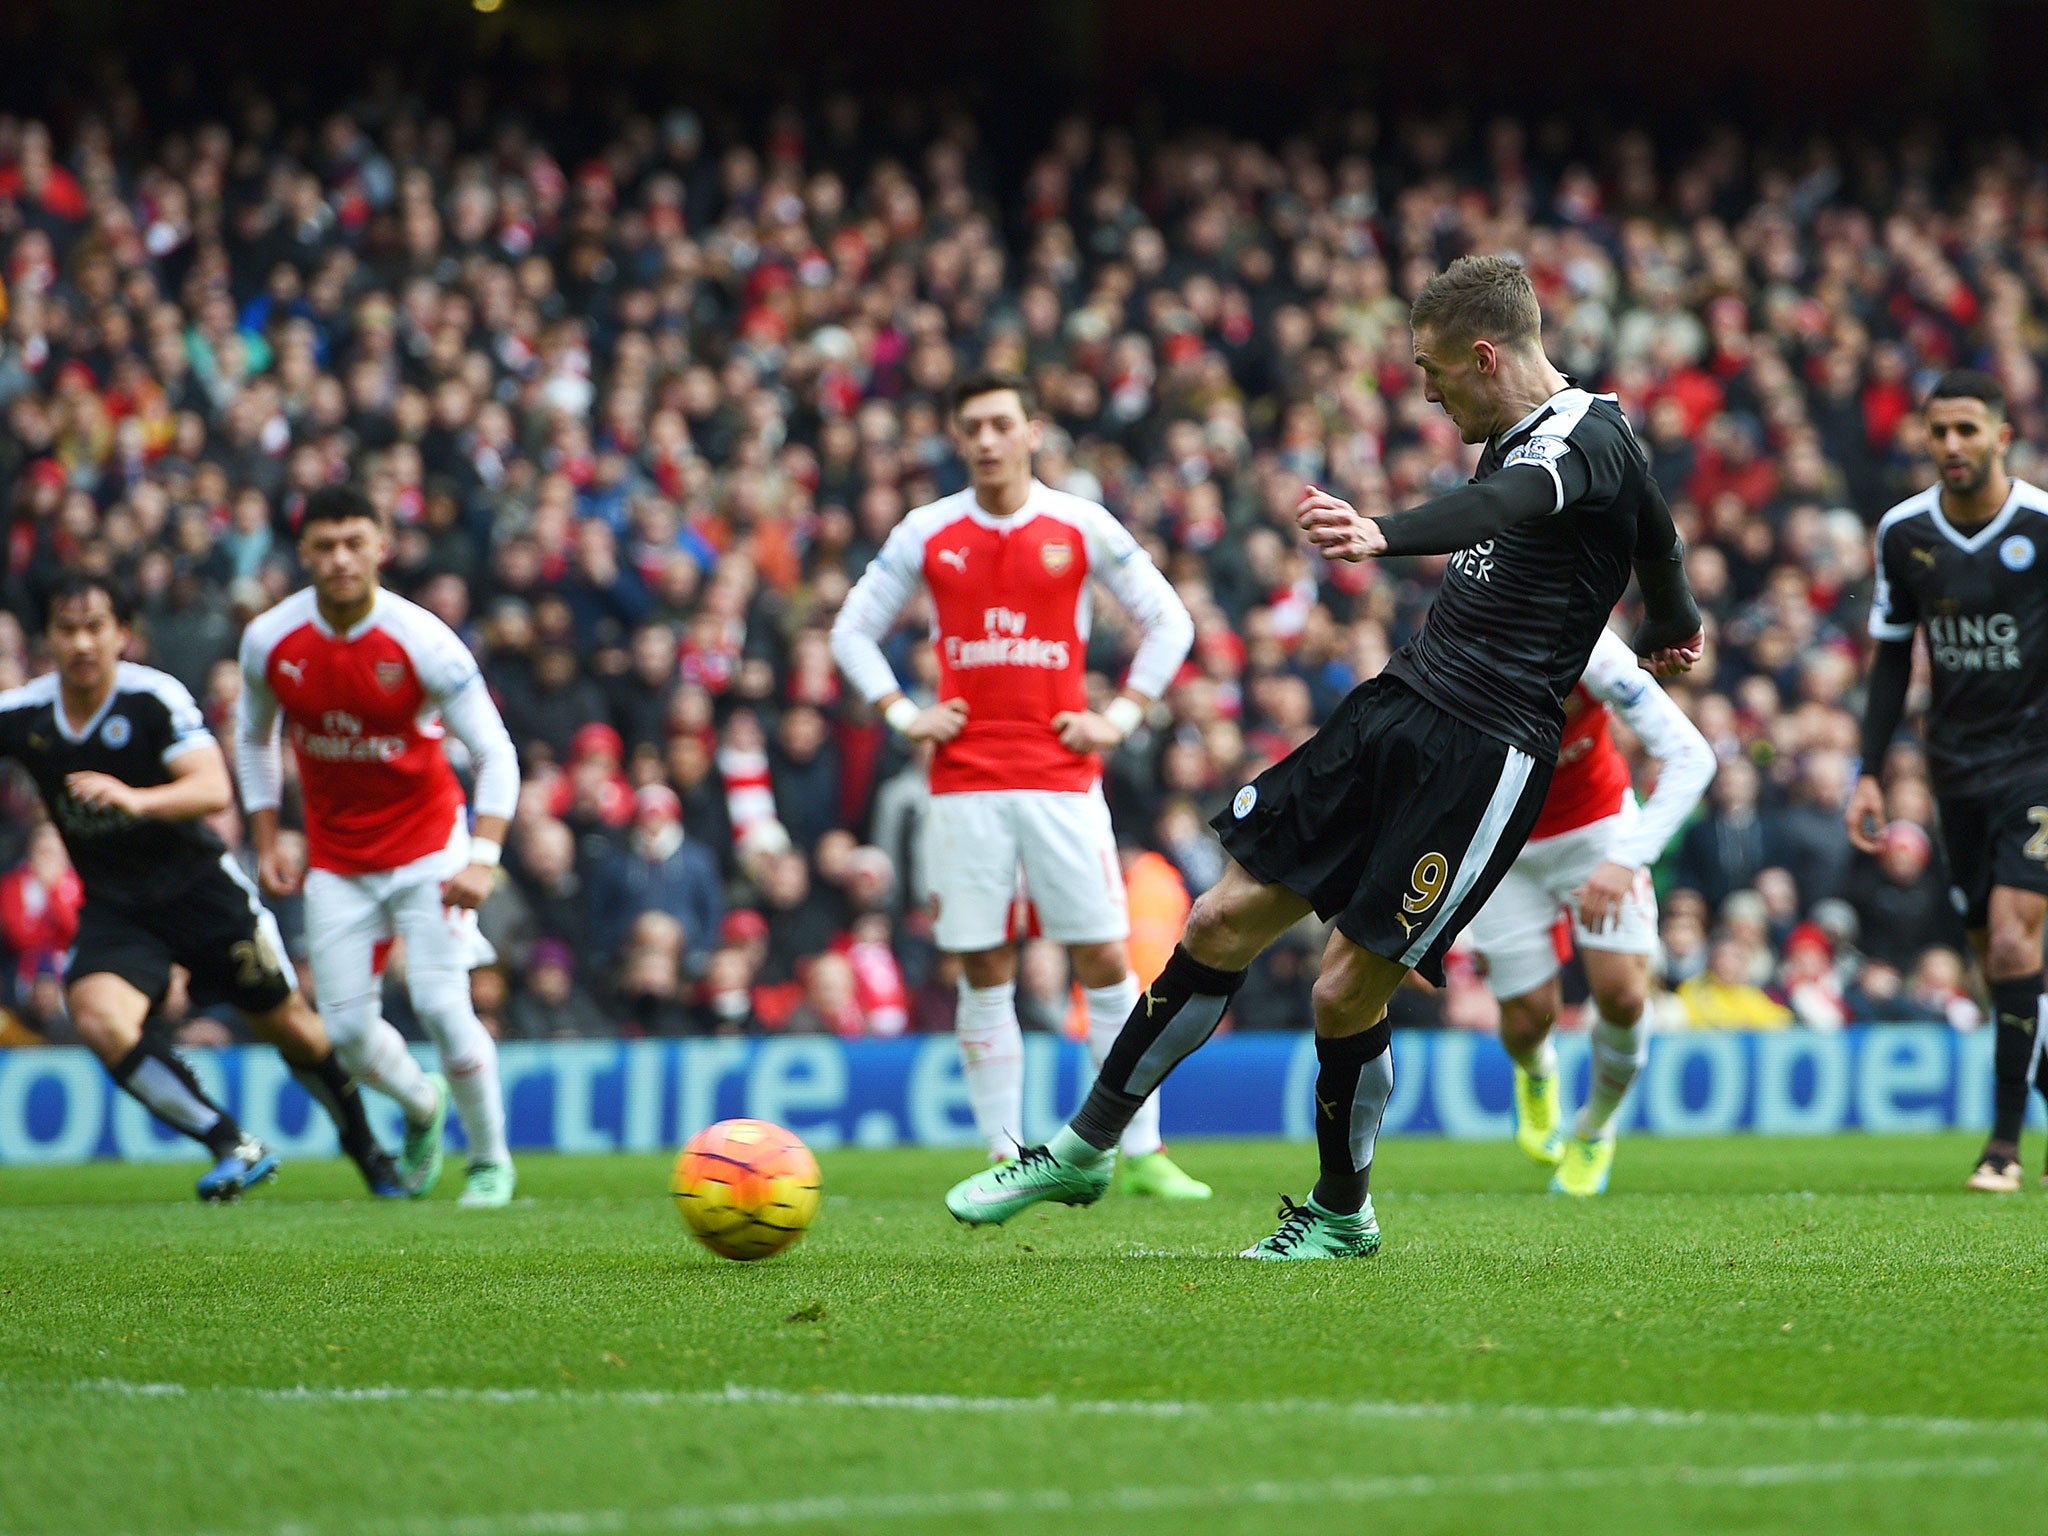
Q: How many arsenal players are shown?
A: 3